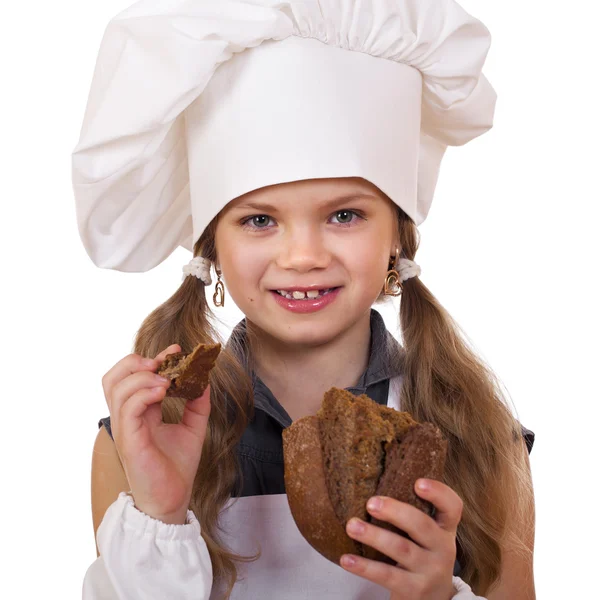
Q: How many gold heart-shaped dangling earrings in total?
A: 2